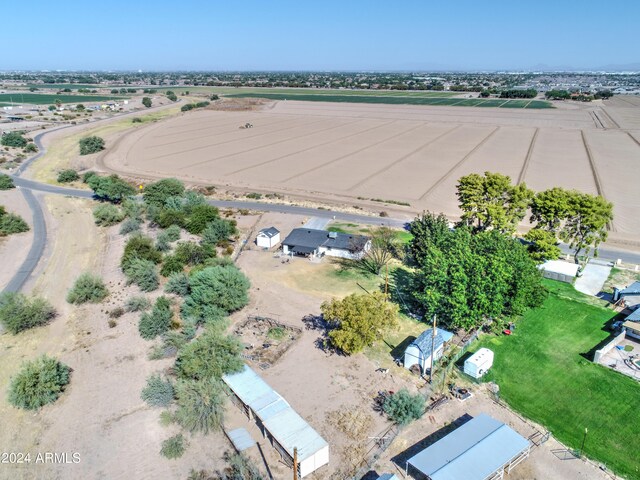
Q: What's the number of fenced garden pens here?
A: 1